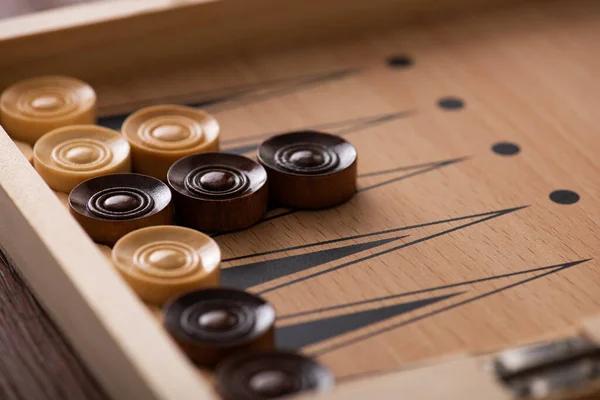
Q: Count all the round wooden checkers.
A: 9